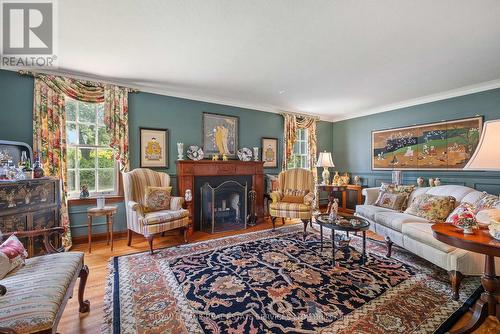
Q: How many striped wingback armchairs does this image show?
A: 2